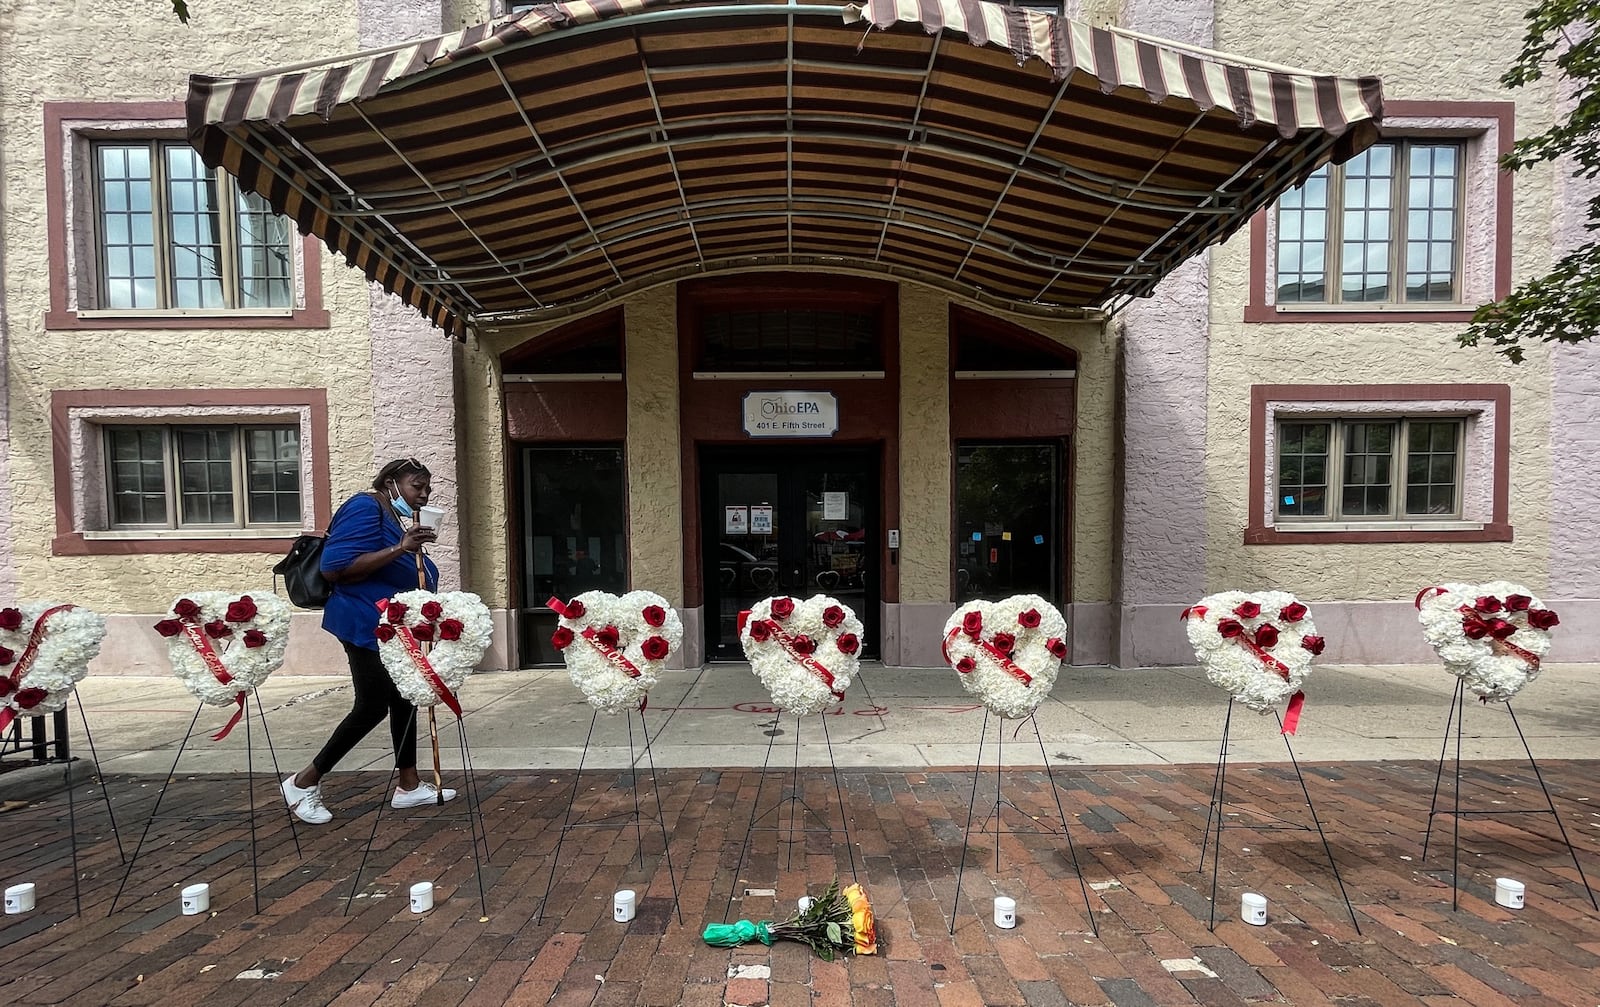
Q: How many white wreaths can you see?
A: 8